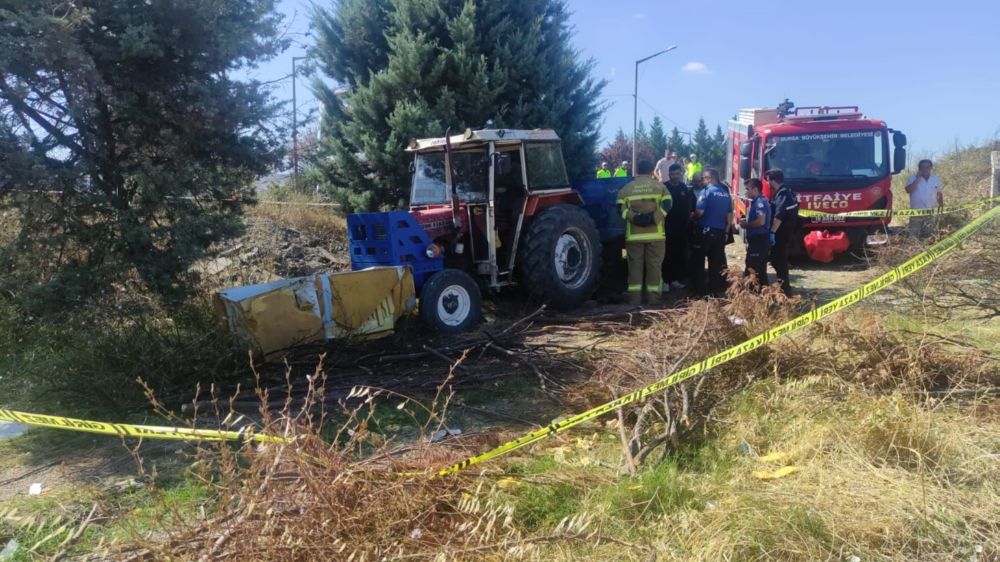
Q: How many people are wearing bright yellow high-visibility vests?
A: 3